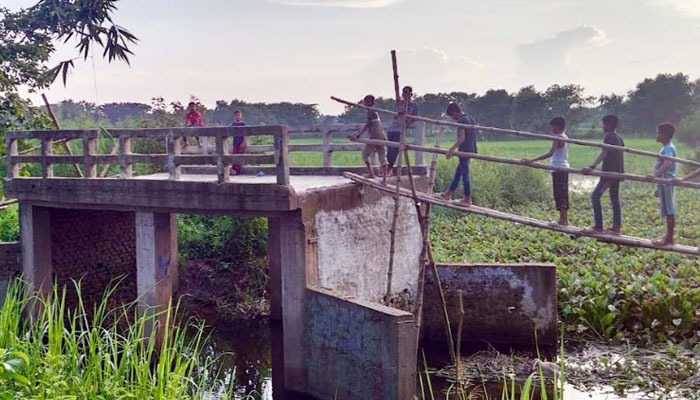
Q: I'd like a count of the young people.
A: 8